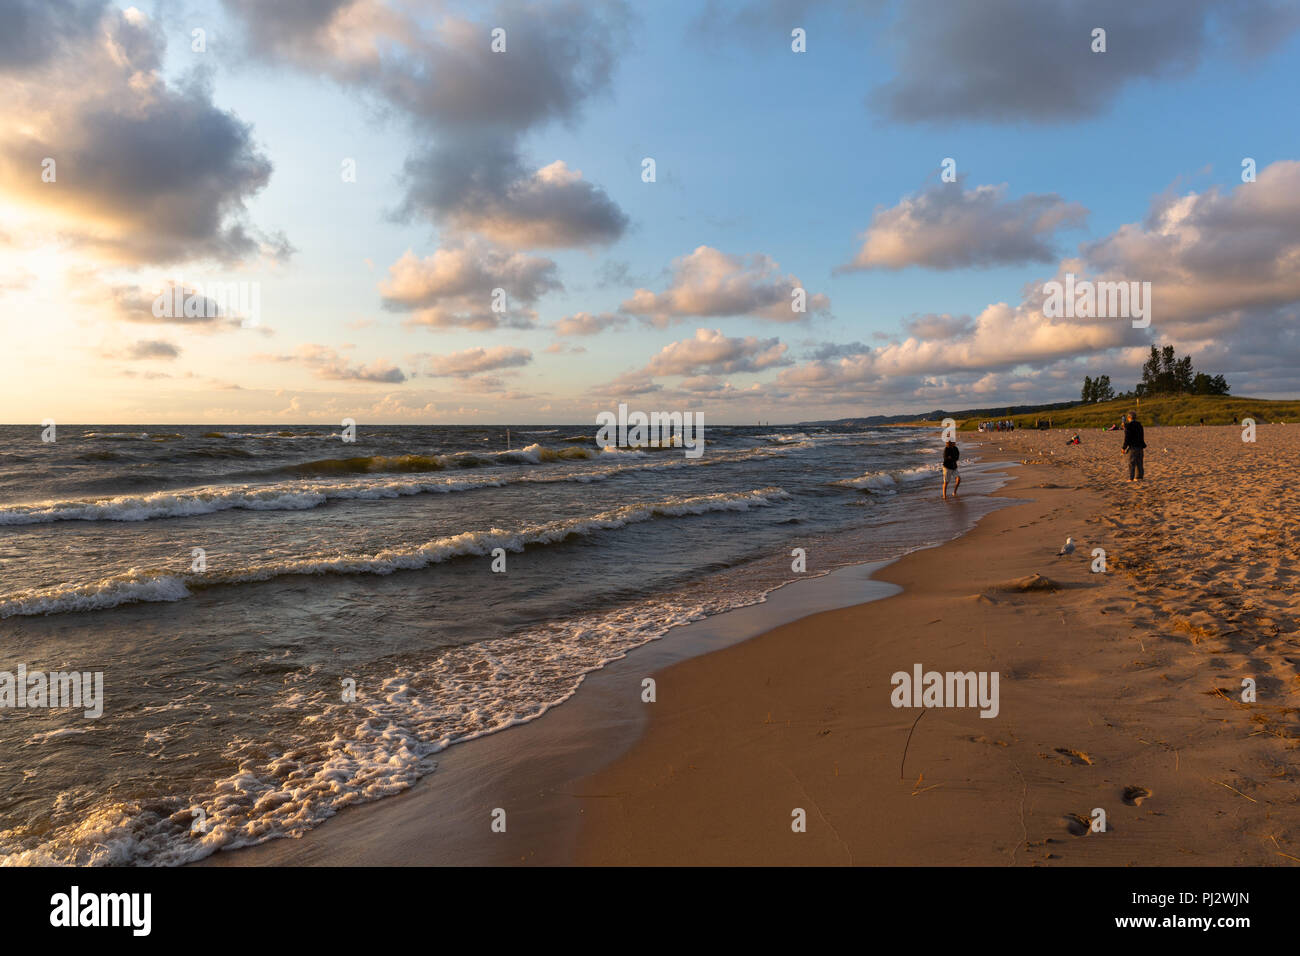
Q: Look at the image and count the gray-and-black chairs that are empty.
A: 0